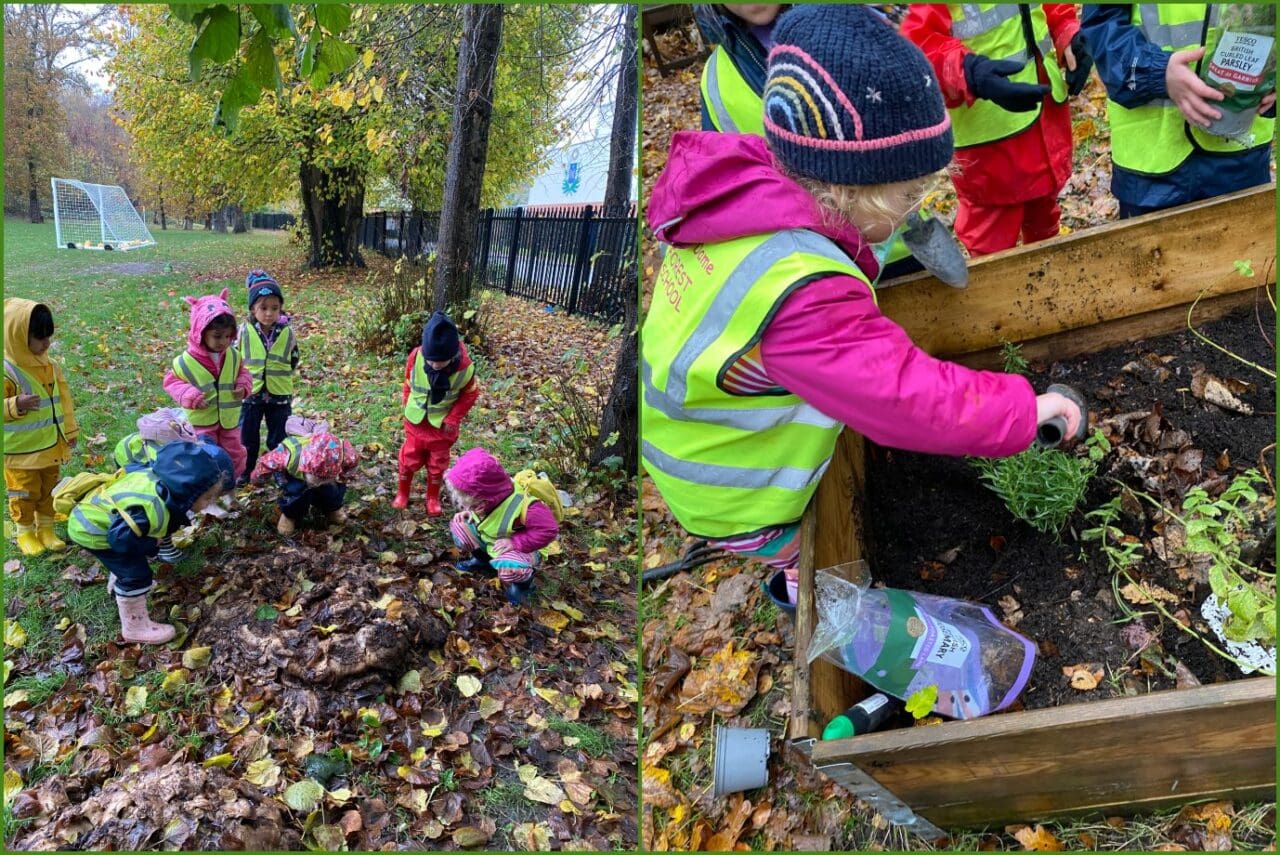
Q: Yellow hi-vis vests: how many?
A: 12